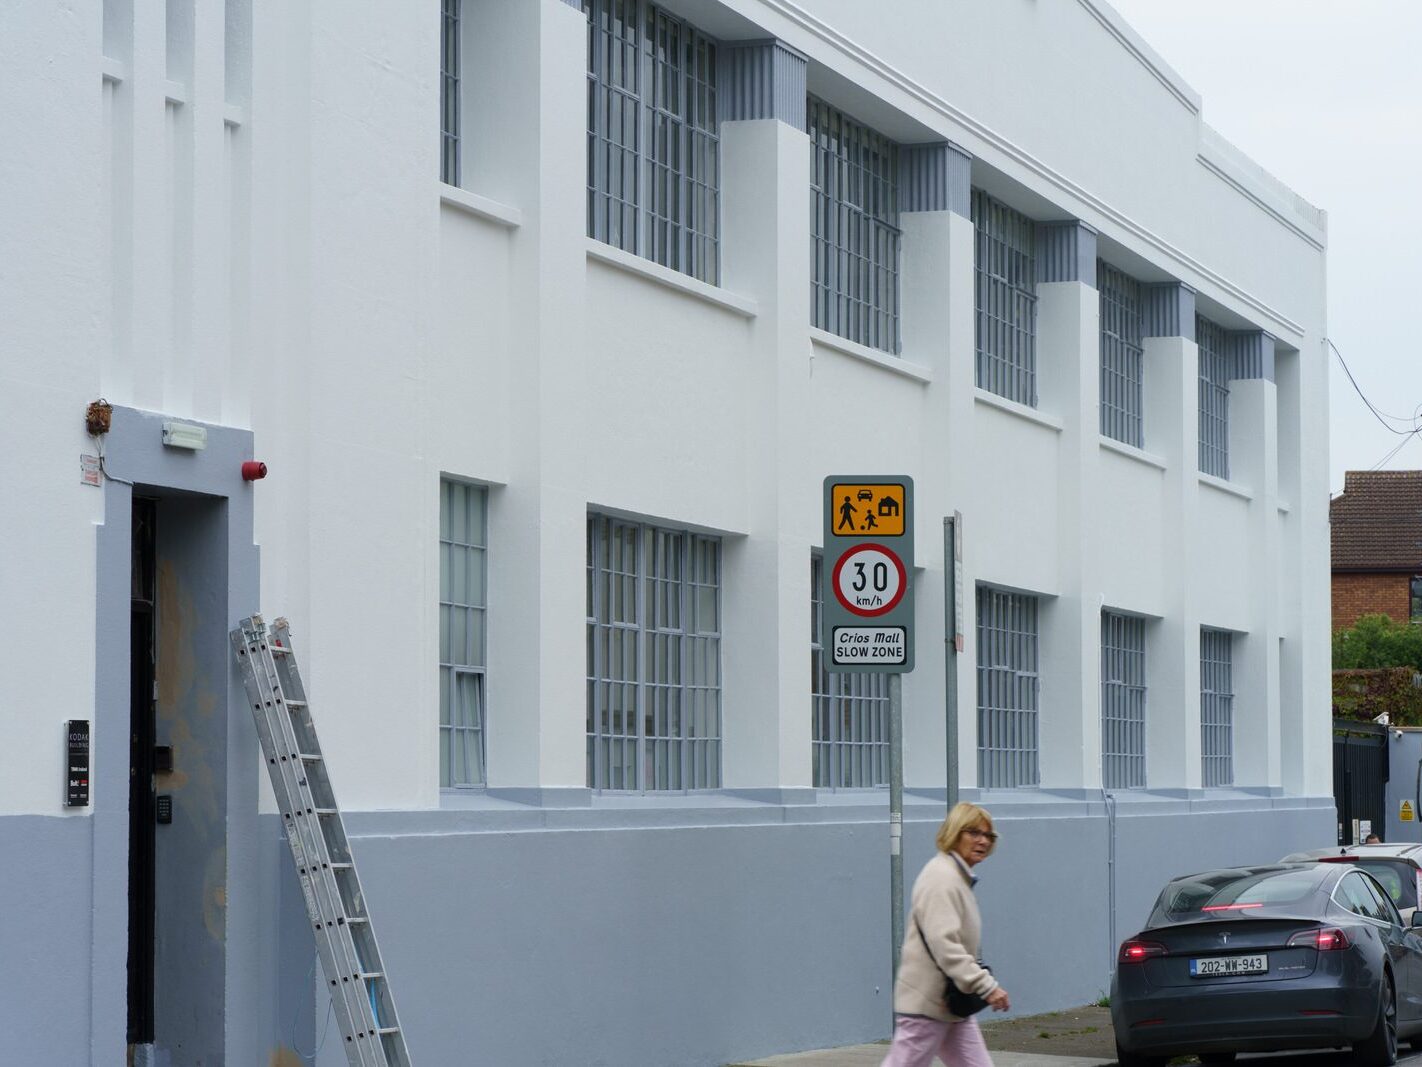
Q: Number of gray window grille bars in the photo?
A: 12